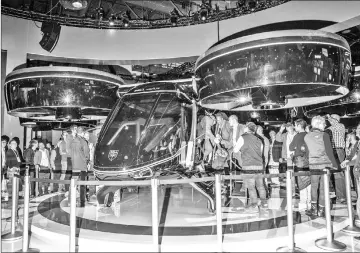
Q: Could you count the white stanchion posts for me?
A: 8